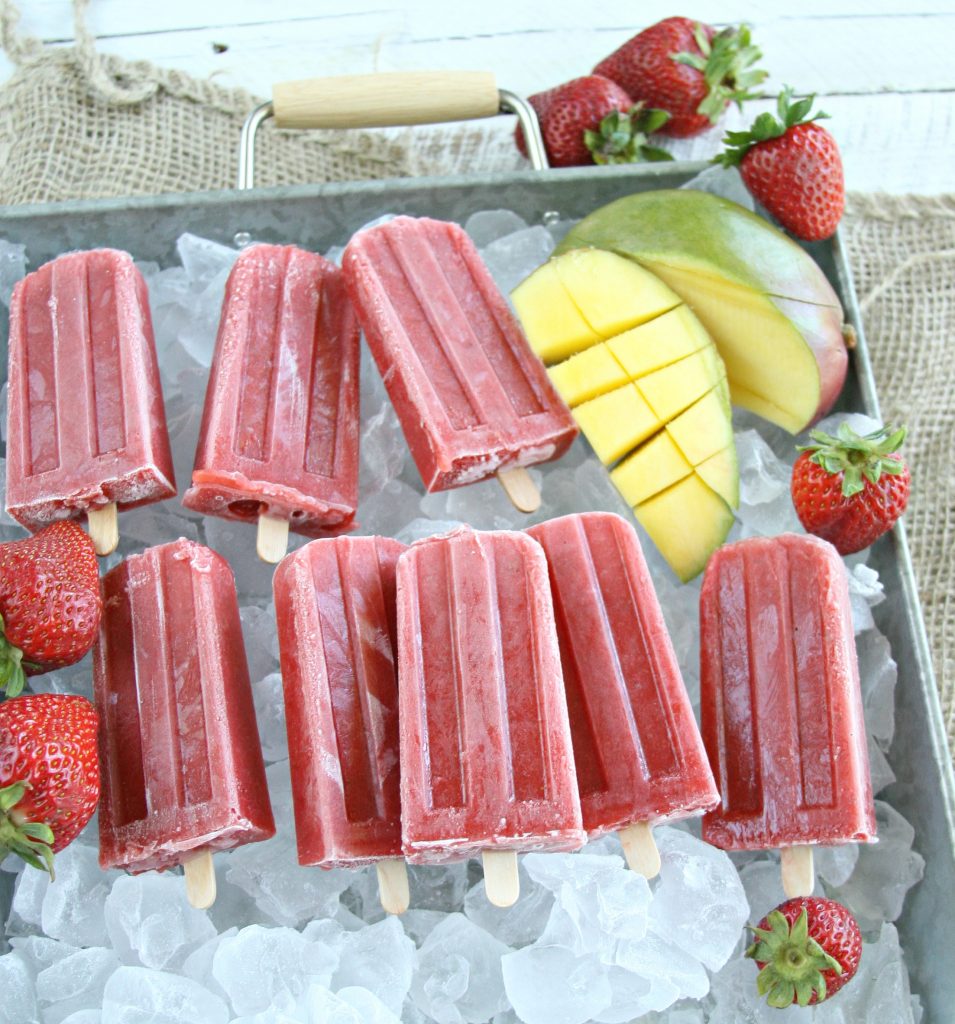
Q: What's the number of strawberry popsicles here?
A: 8